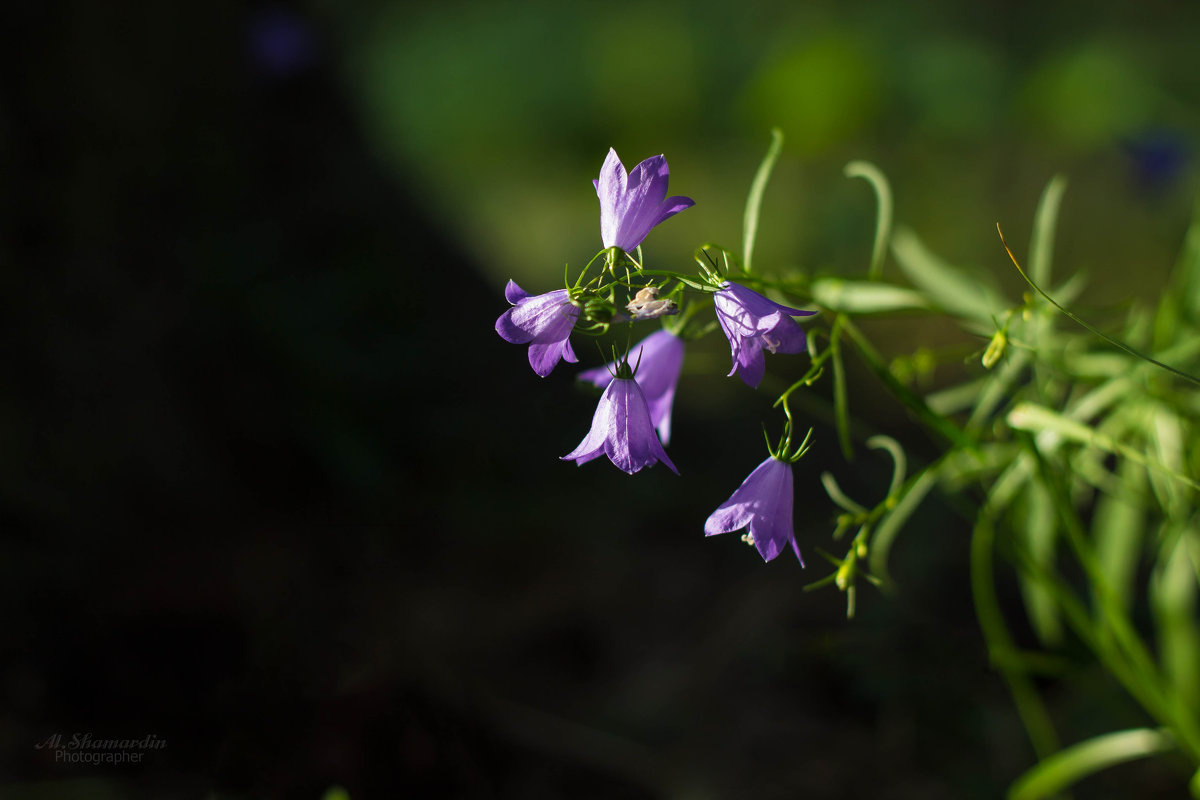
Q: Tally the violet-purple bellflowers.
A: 6